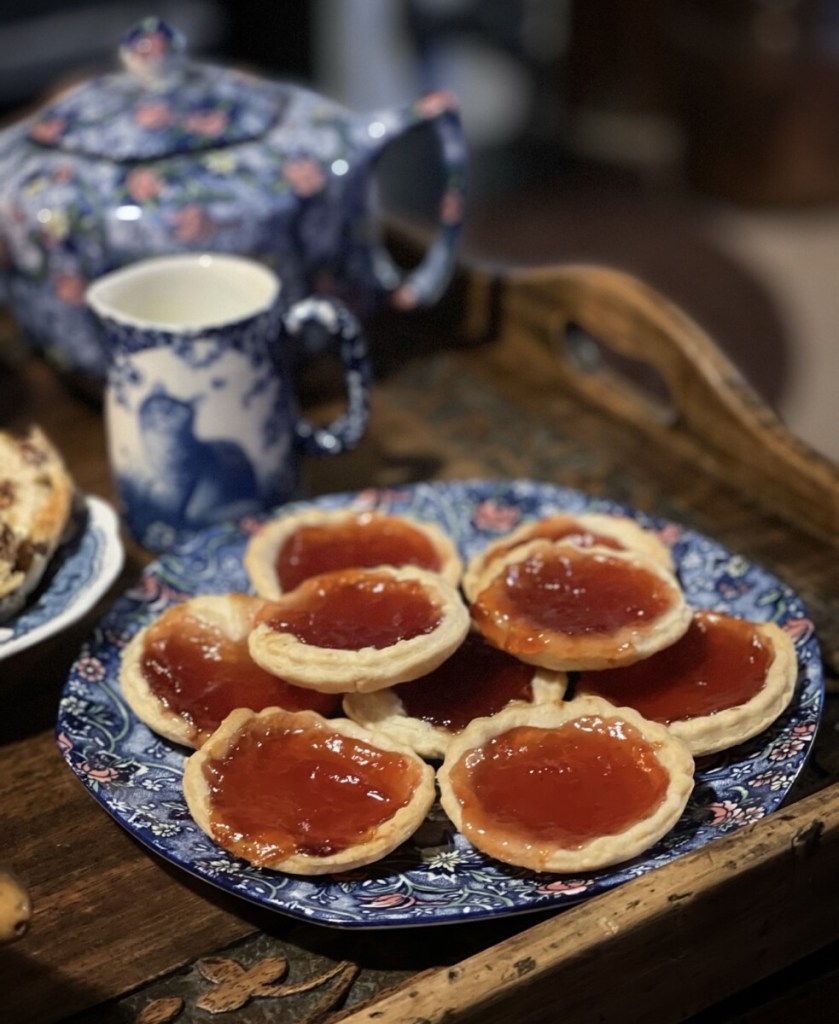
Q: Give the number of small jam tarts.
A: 9